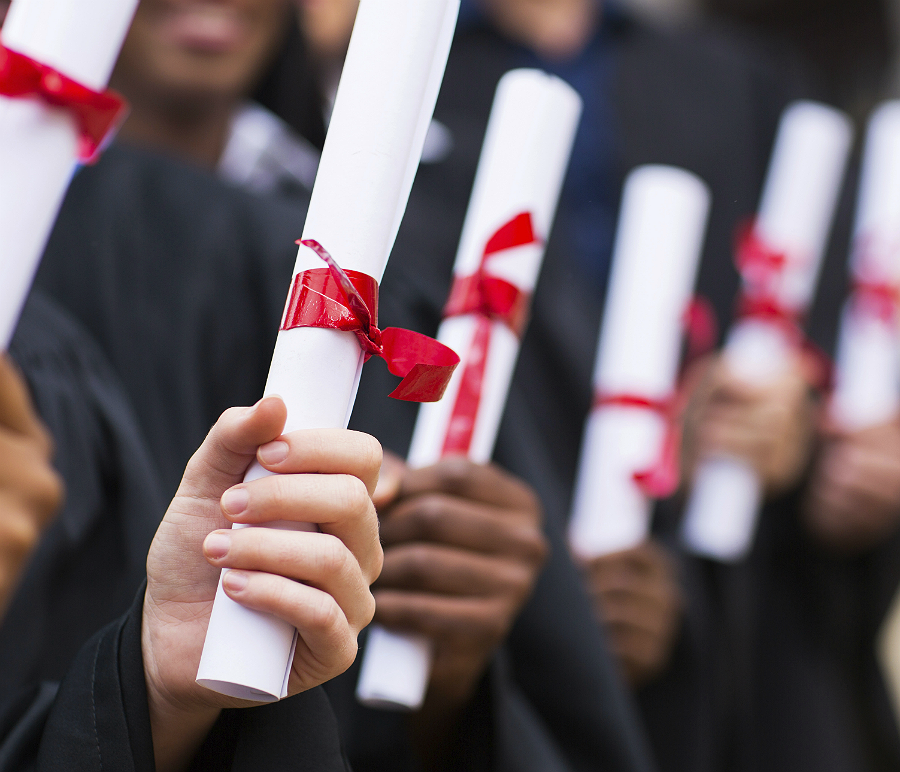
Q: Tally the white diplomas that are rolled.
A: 6